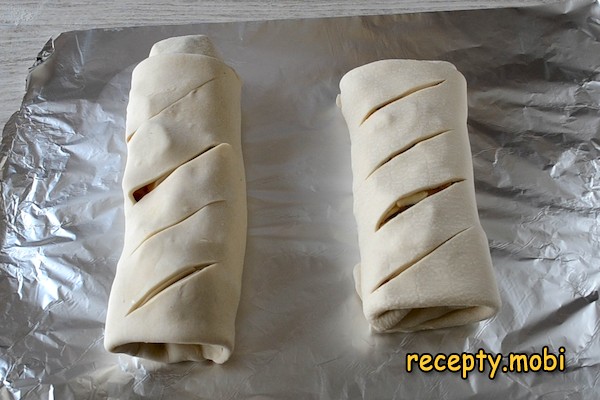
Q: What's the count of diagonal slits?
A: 8